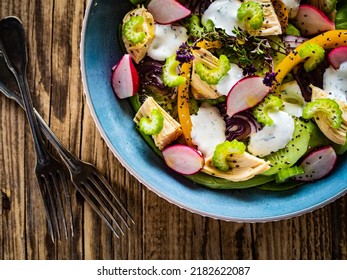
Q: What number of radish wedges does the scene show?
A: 7